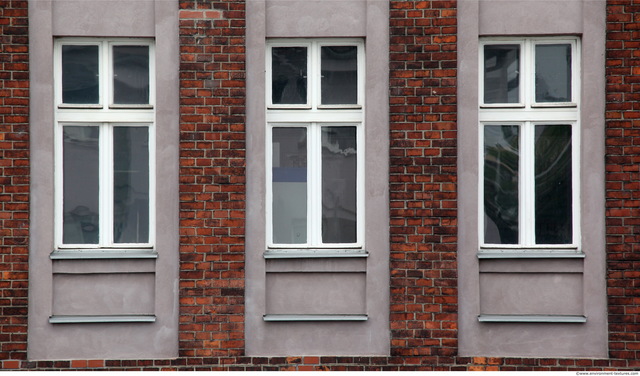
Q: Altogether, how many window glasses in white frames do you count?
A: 12